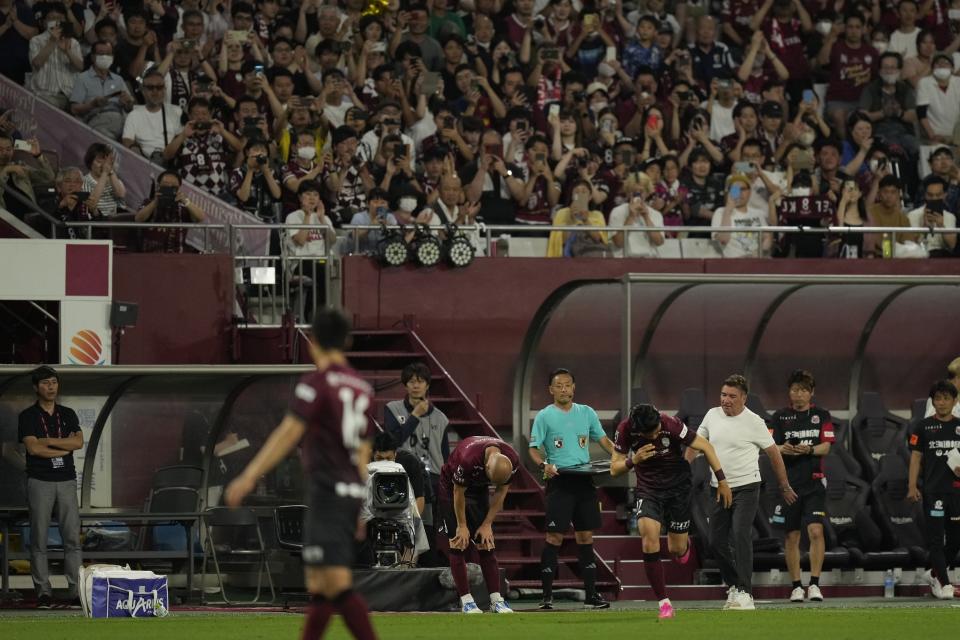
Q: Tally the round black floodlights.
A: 3